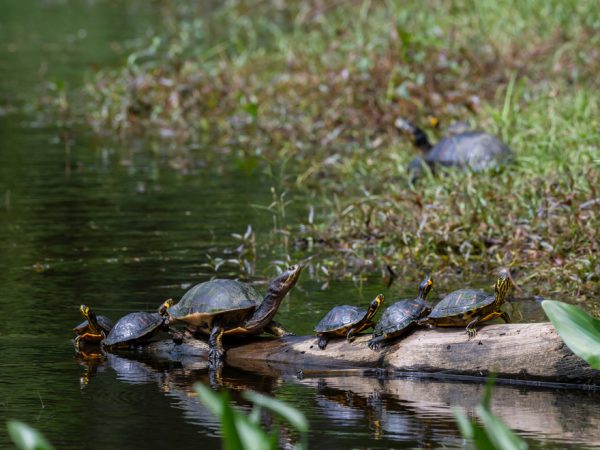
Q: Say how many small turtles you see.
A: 5